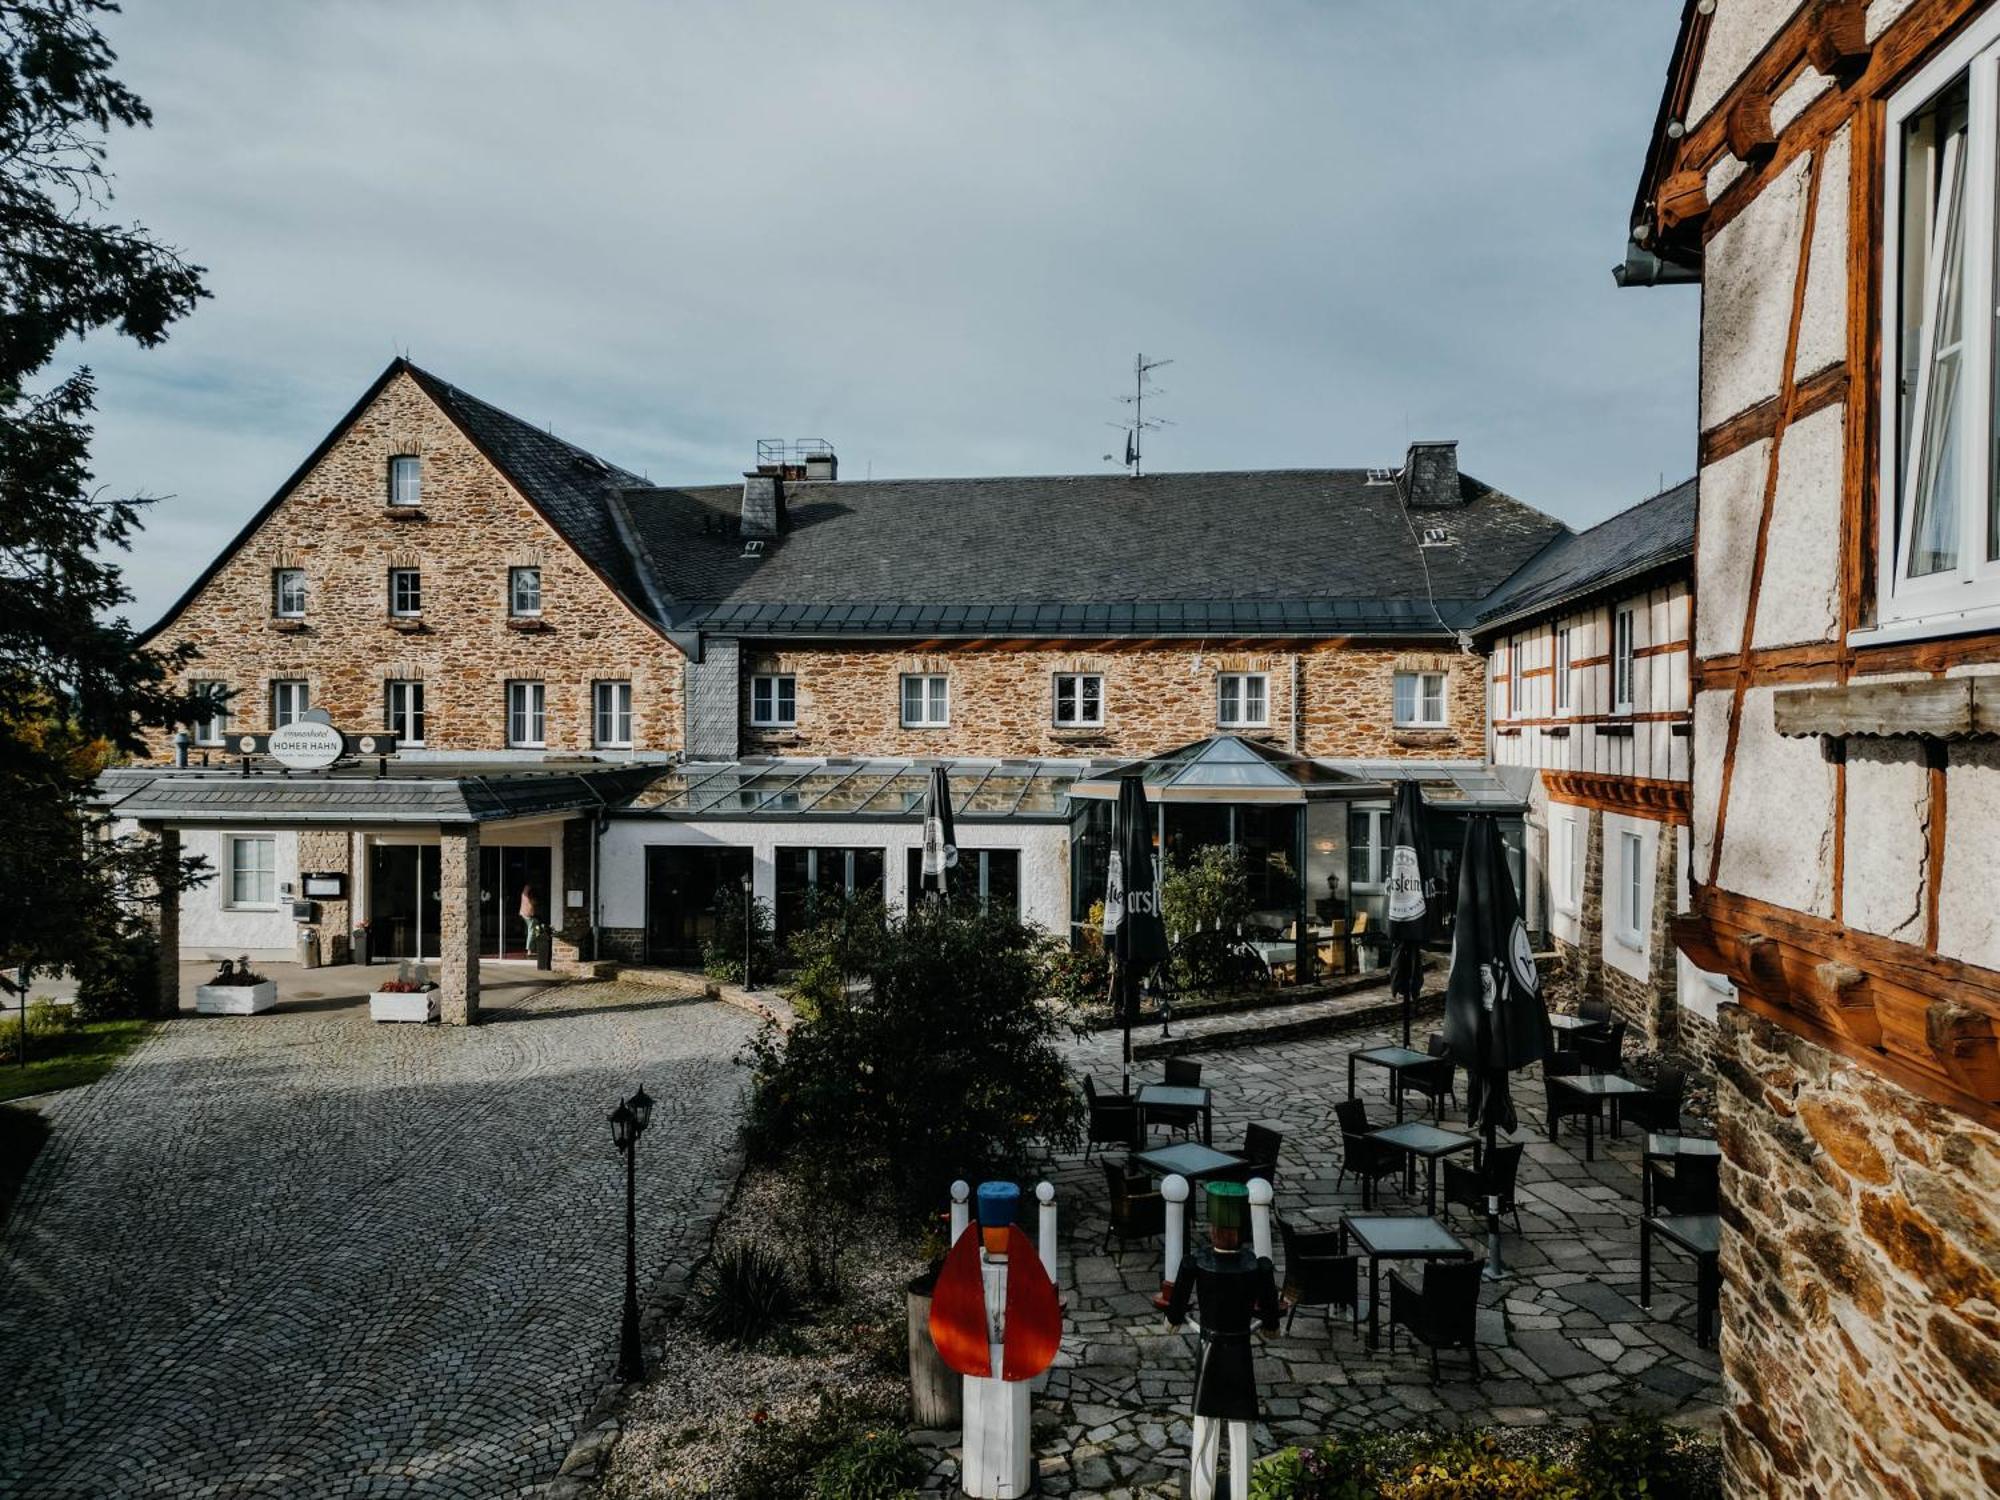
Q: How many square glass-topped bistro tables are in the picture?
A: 9